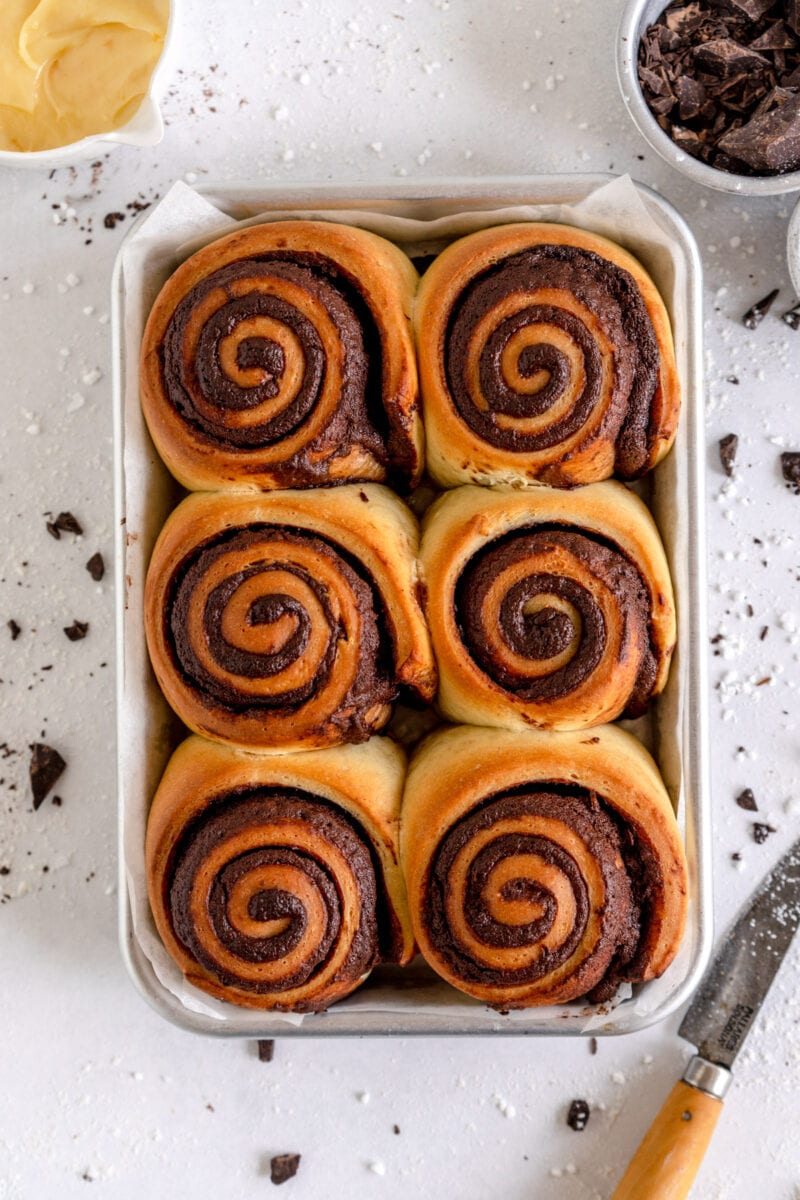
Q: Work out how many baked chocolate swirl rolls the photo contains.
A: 6